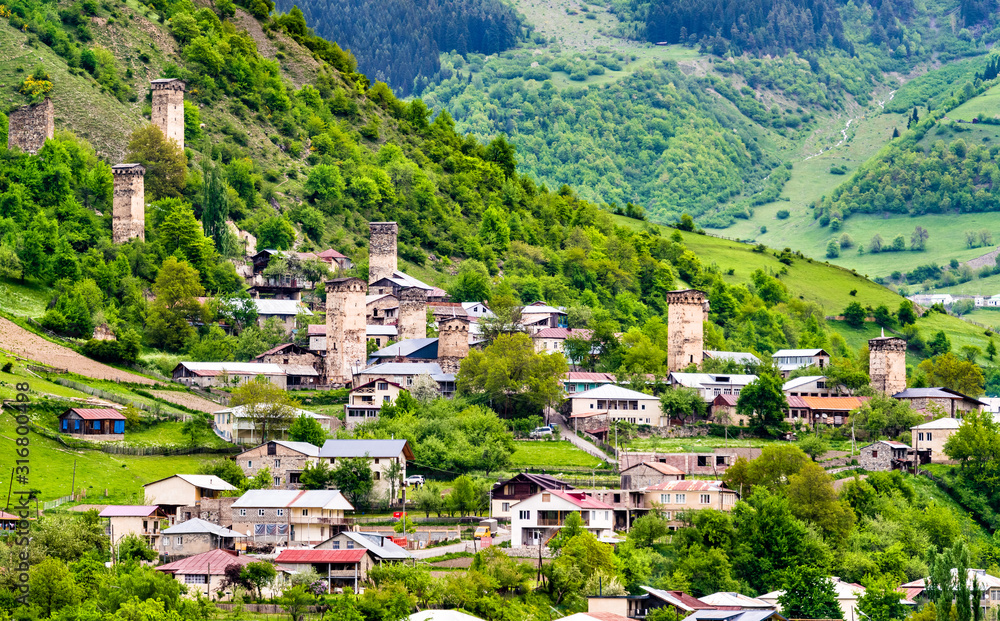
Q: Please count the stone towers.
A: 9